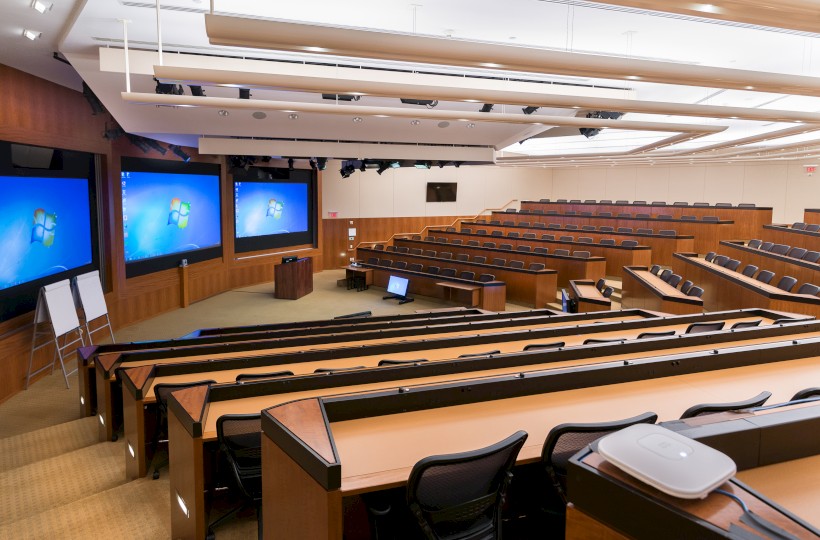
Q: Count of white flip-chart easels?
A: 2